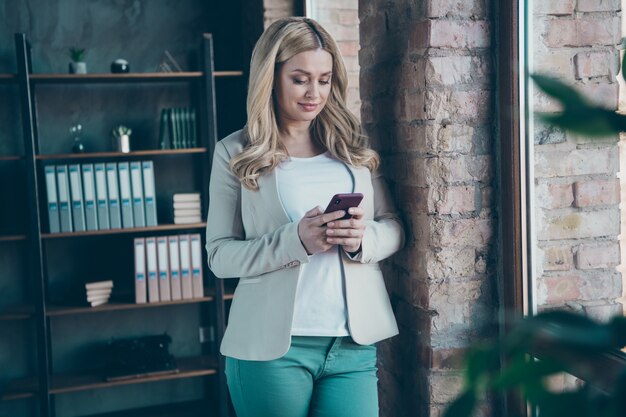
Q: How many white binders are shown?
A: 6